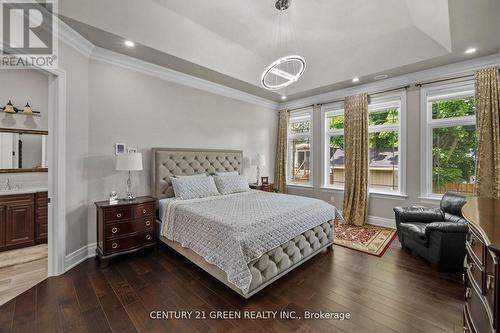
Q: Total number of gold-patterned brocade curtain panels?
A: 3